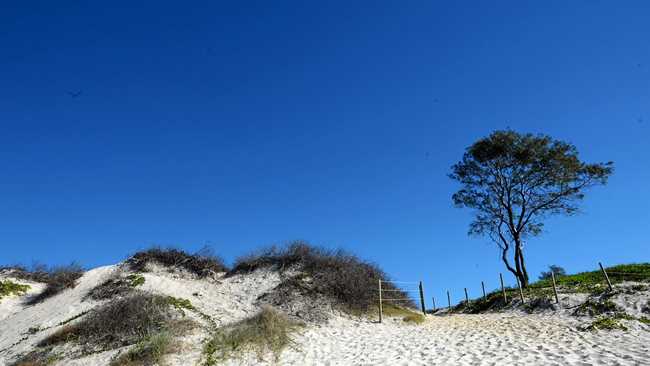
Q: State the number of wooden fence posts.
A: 10